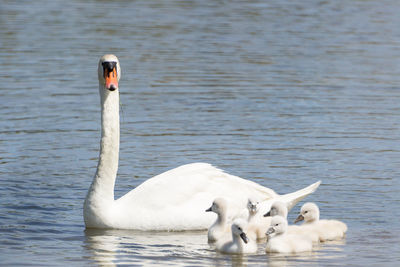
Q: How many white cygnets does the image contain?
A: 6